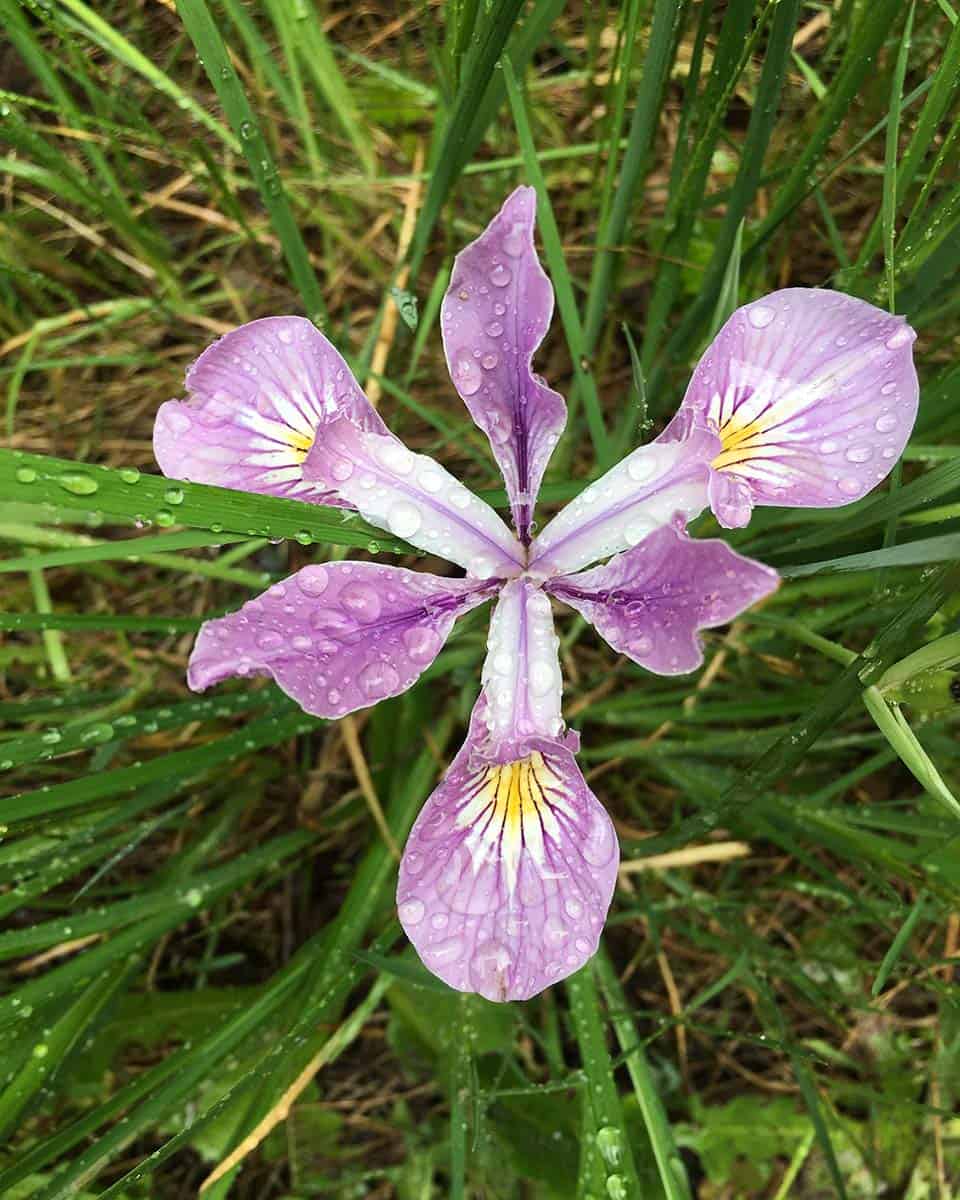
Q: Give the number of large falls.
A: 3